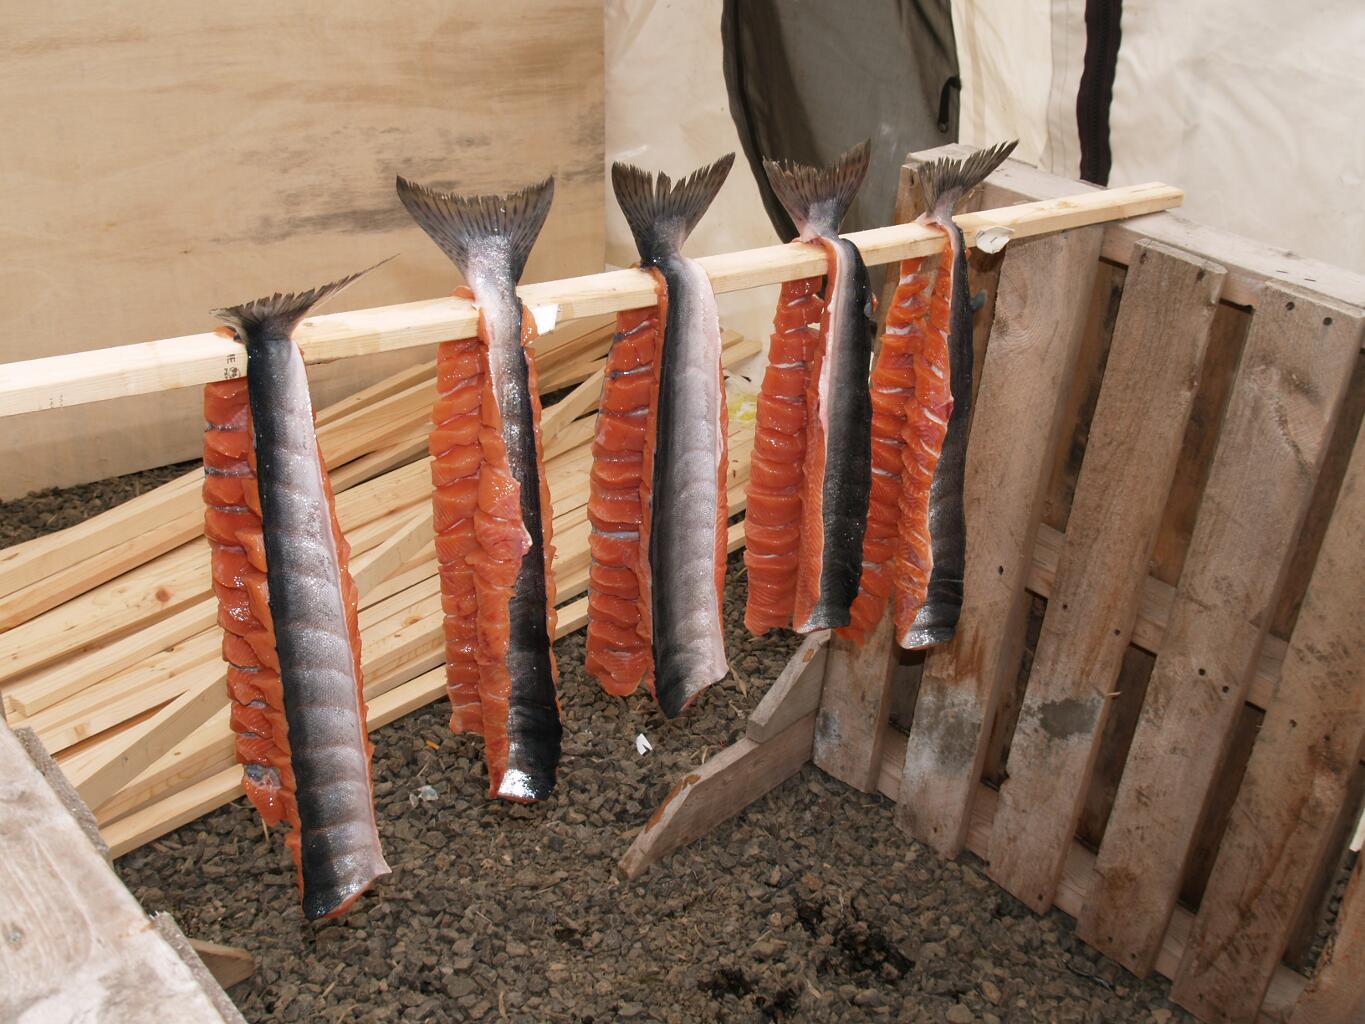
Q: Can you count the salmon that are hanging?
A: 5